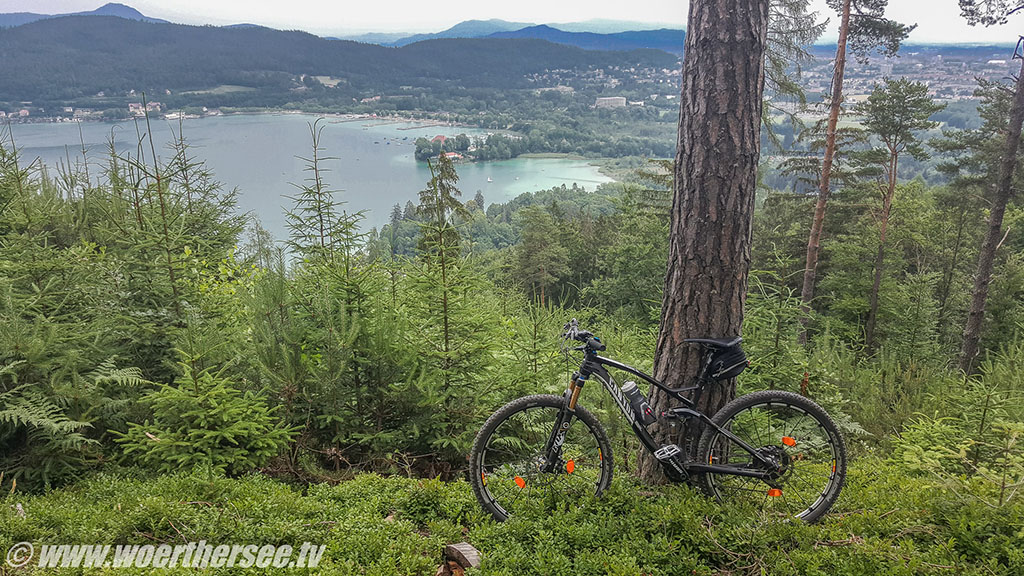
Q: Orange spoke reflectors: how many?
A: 4